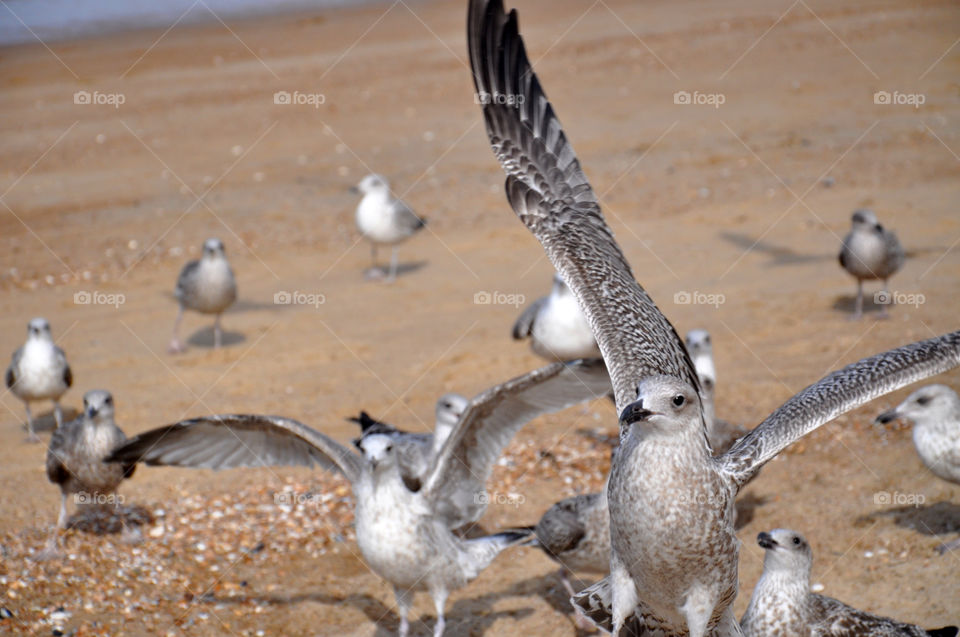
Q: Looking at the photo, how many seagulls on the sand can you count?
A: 13